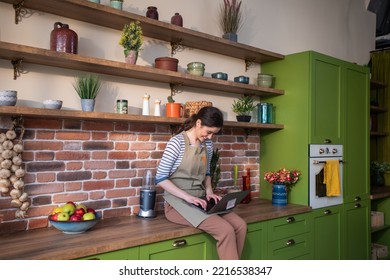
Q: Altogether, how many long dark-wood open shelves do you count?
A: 3